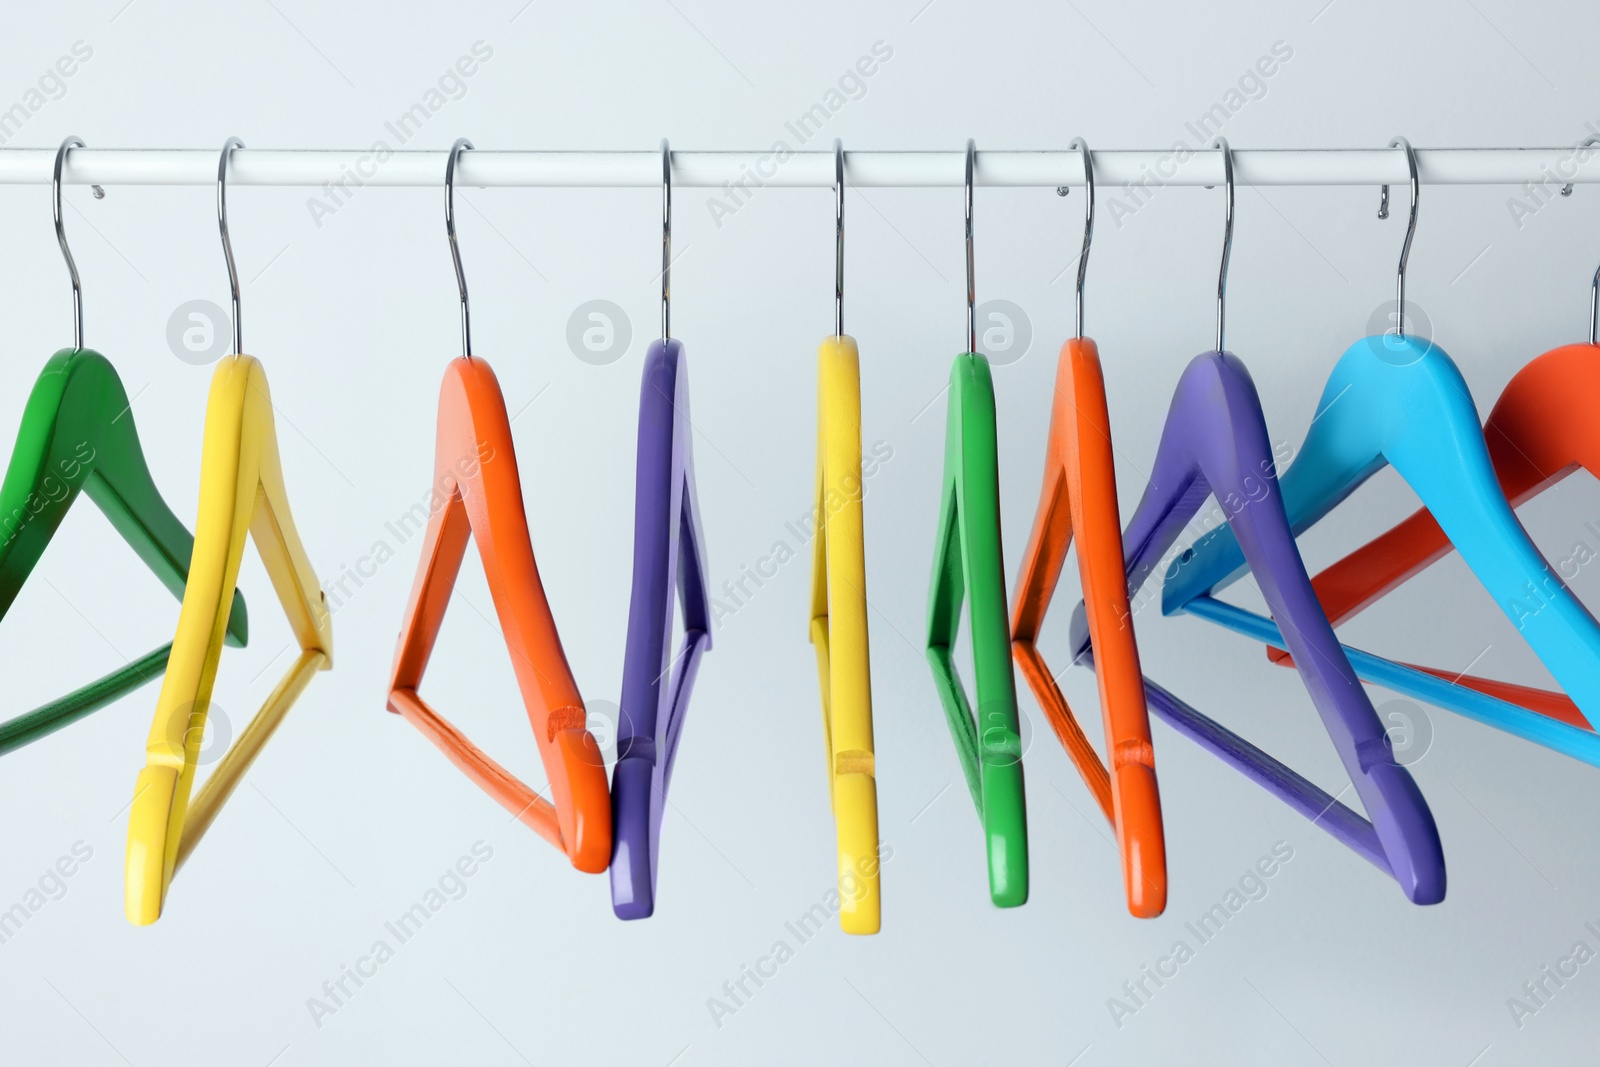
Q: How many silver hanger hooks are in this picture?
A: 10